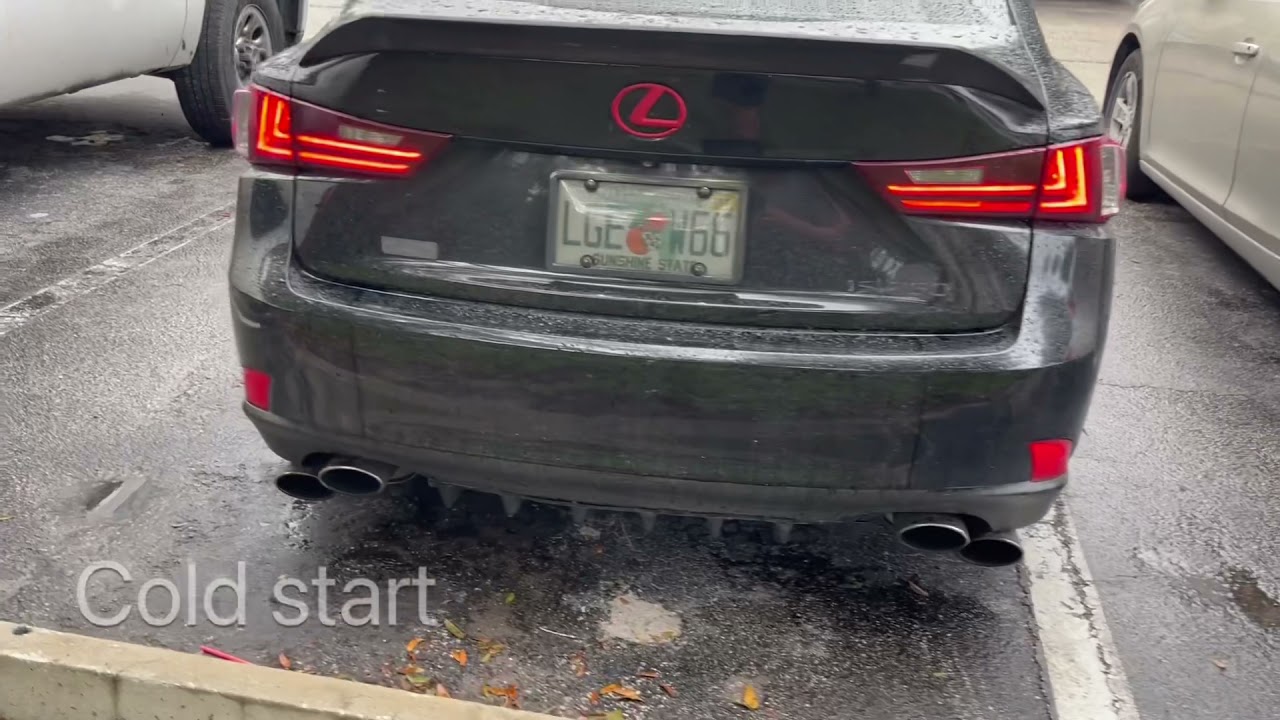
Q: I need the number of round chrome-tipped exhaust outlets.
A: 4